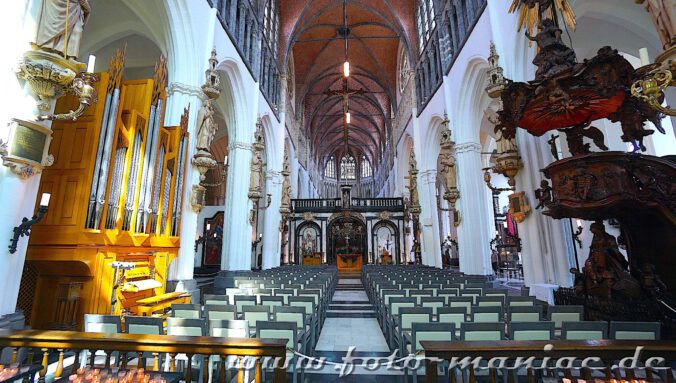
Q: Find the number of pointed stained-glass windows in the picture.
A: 3